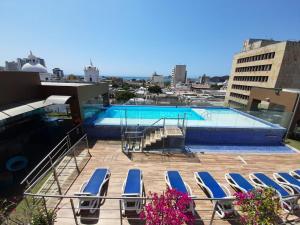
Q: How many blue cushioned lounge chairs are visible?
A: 8